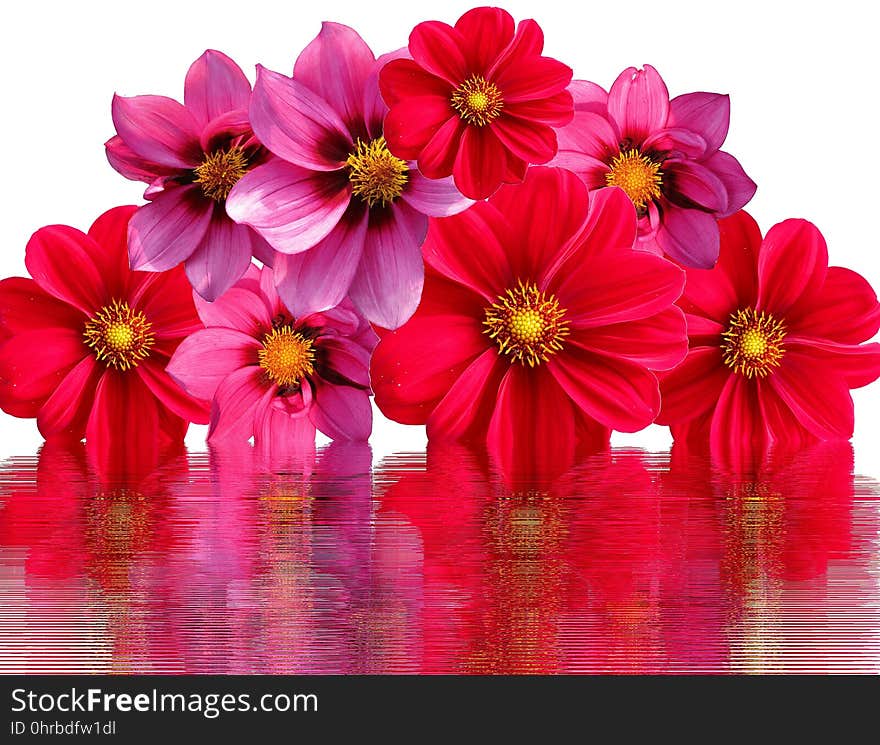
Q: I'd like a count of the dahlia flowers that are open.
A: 8